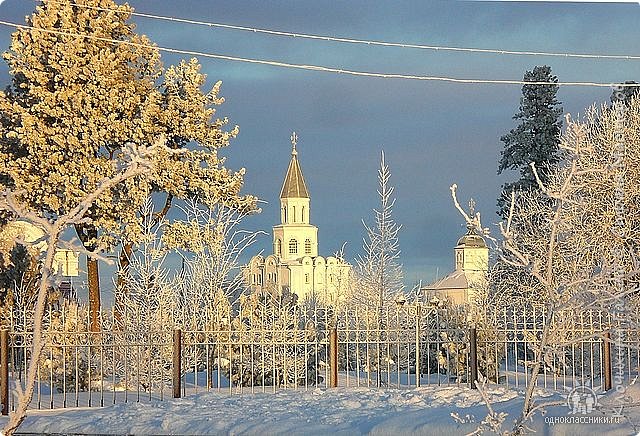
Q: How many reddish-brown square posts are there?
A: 5